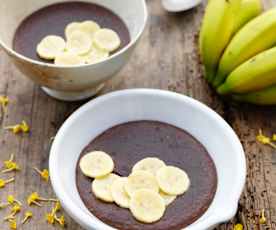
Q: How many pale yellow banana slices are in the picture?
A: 15